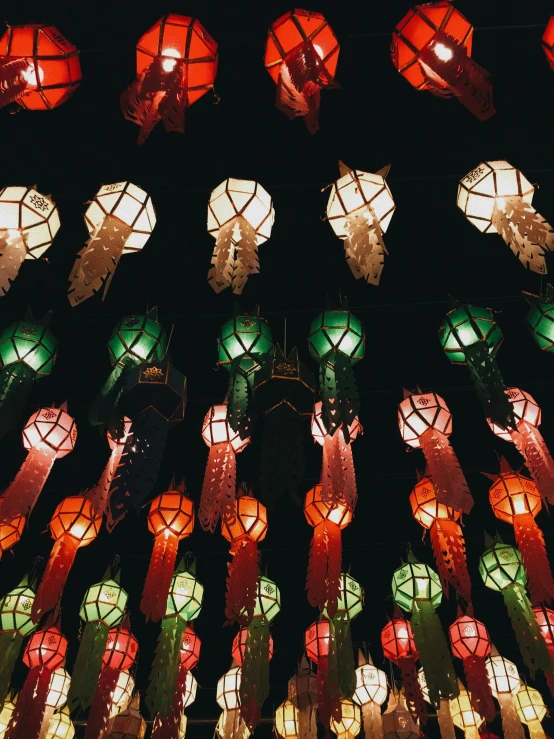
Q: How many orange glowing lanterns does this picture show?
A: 7